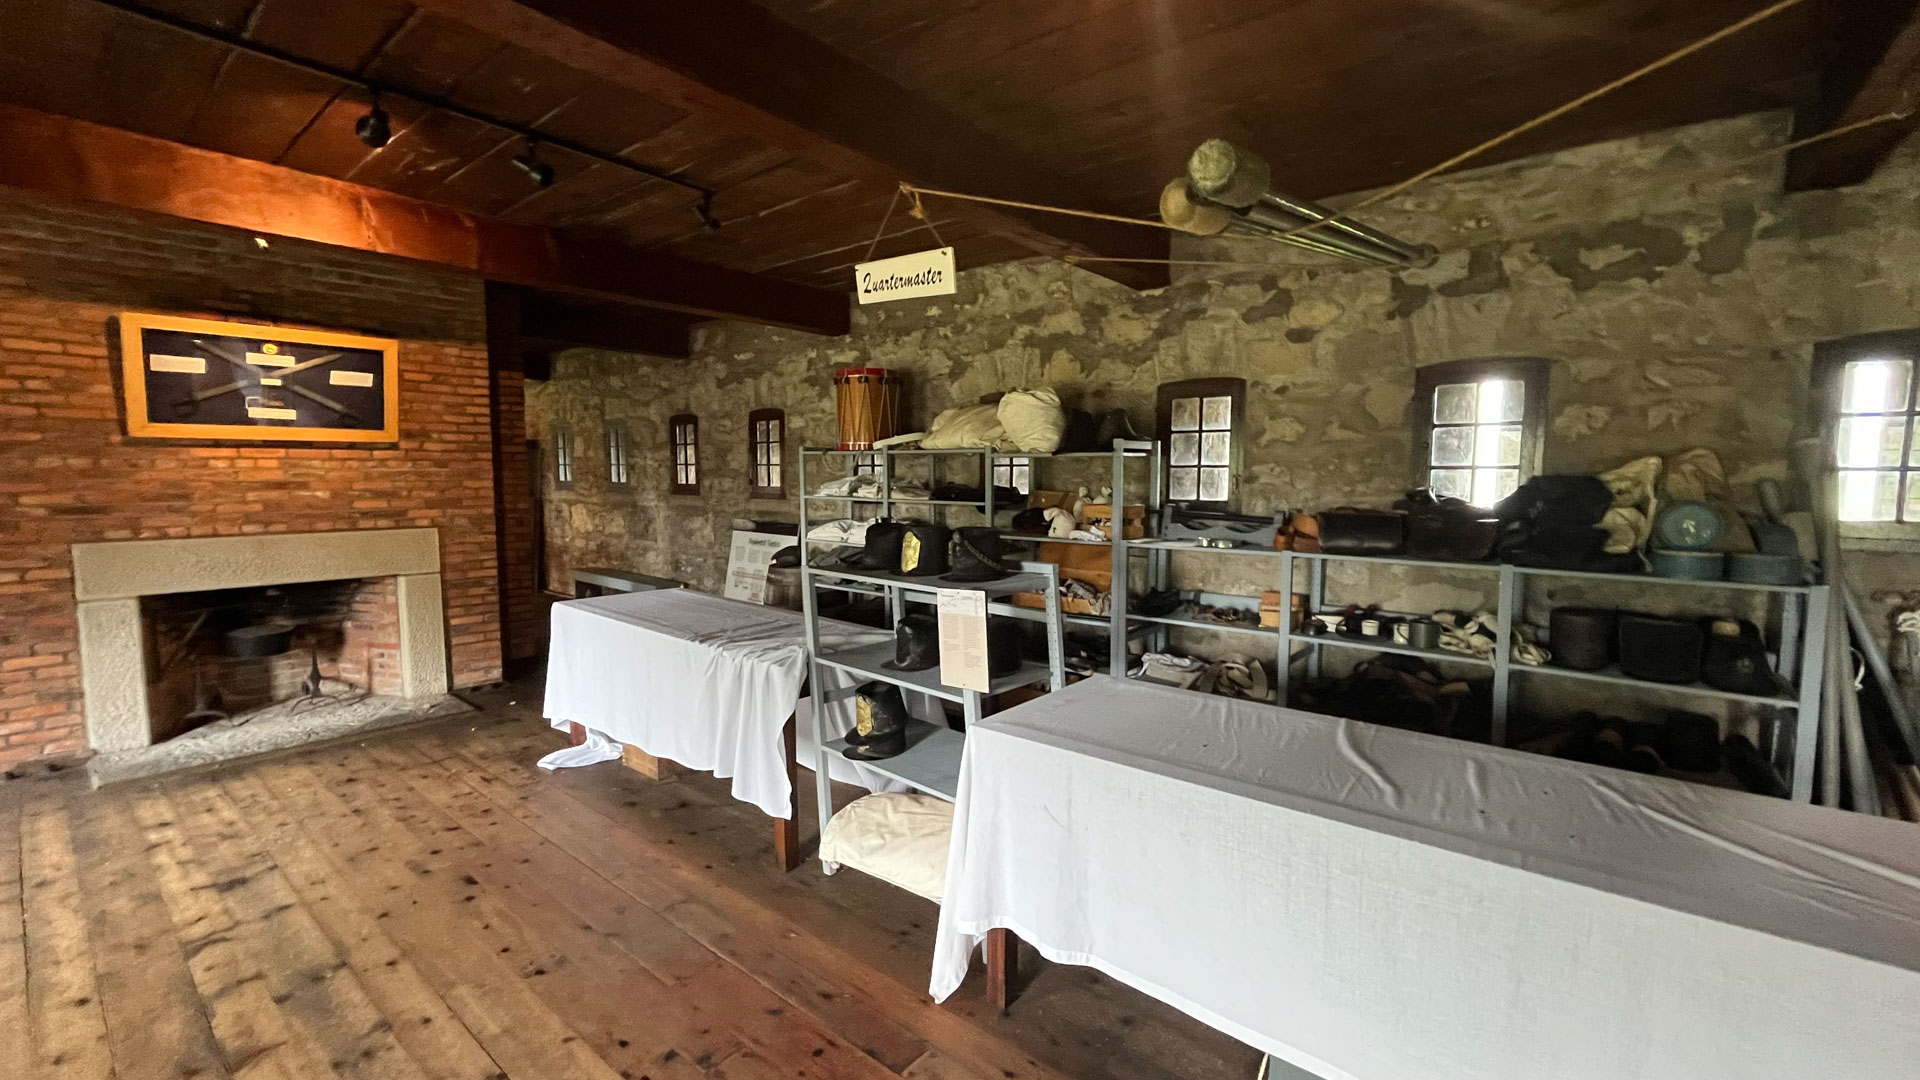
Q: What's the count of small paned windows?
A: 9